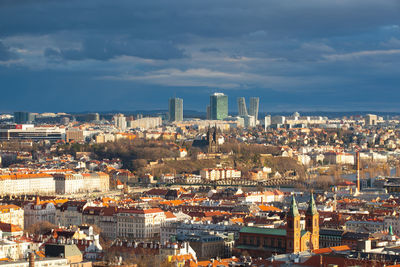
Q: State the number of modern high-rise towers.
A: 4